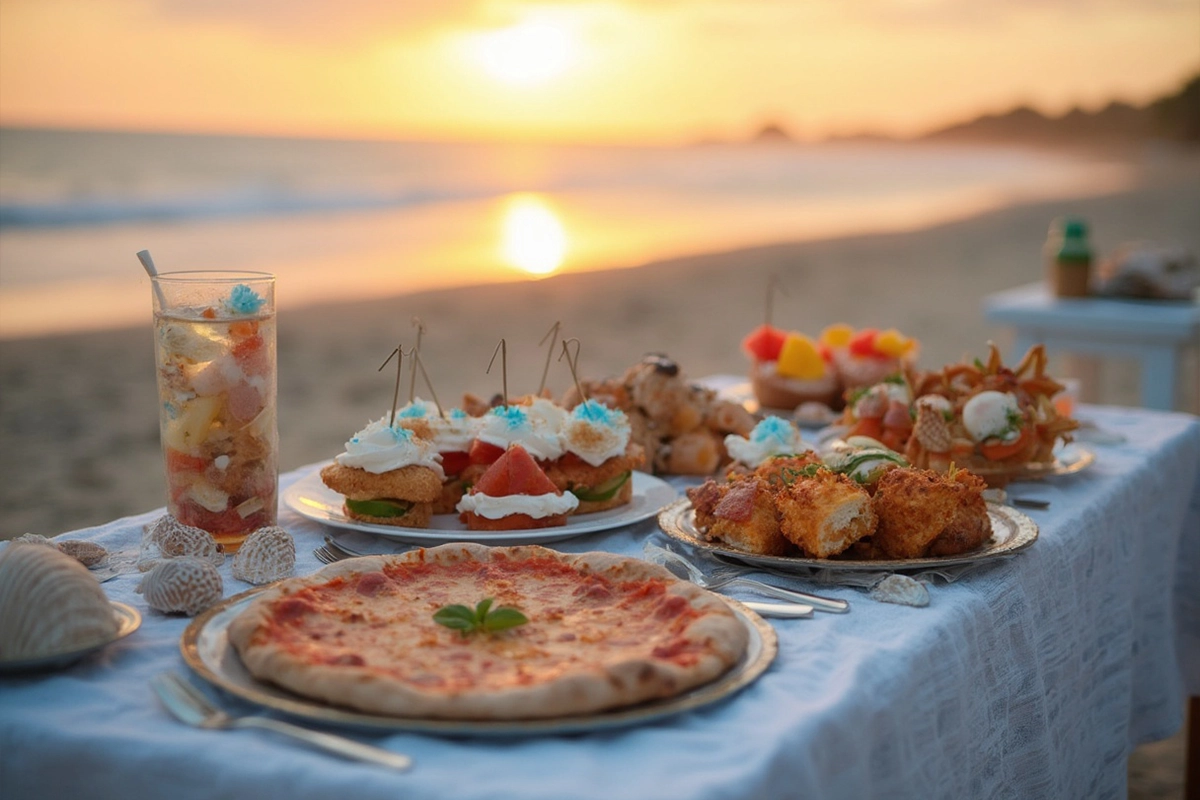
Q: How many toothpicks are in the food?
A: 7